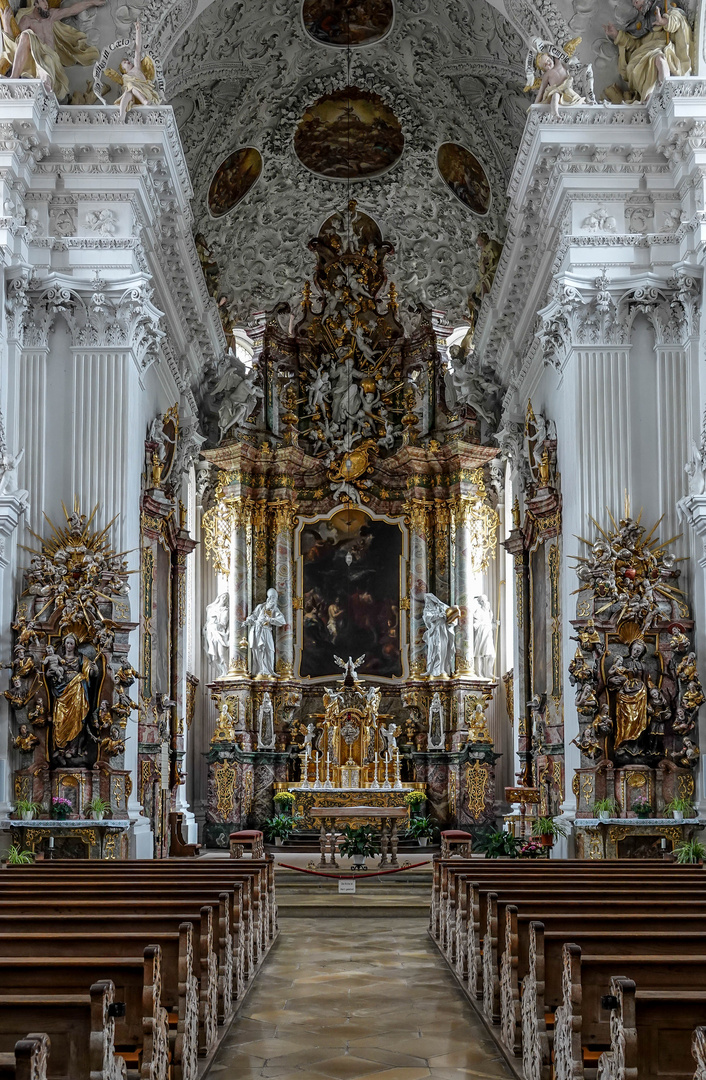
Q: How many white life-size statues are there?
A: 4